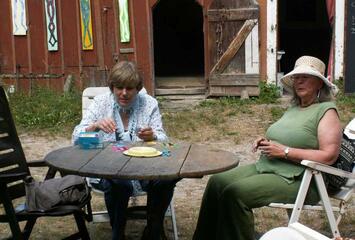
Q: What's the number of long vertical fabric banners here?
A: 4